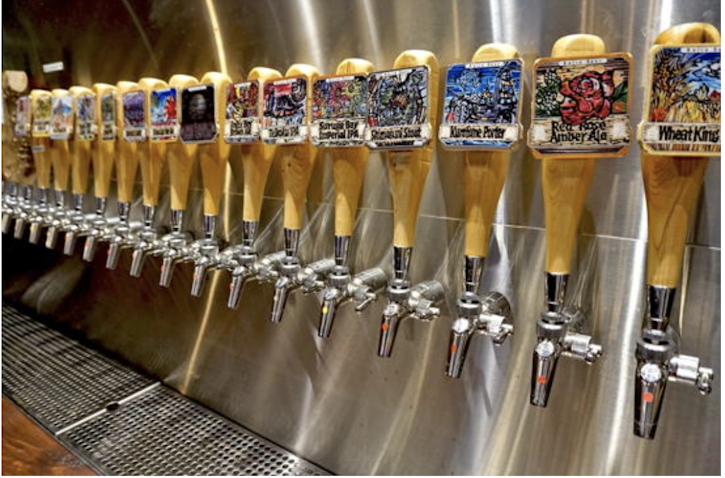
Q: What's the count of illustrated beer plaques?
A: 15